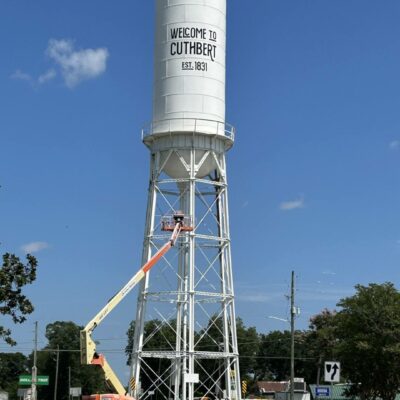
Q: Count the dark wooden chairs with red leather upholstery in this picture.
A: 0